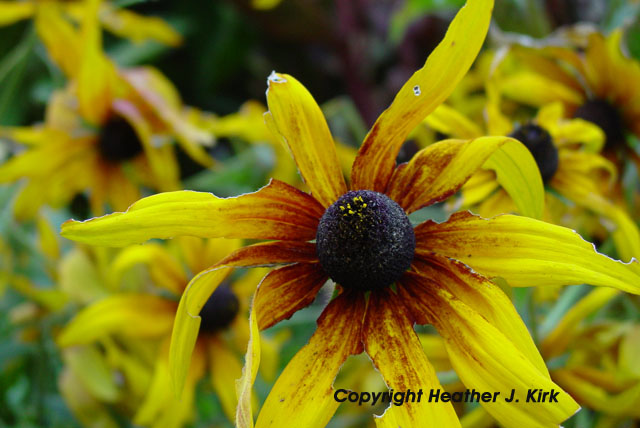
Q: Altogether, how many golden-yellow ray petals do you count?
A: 11